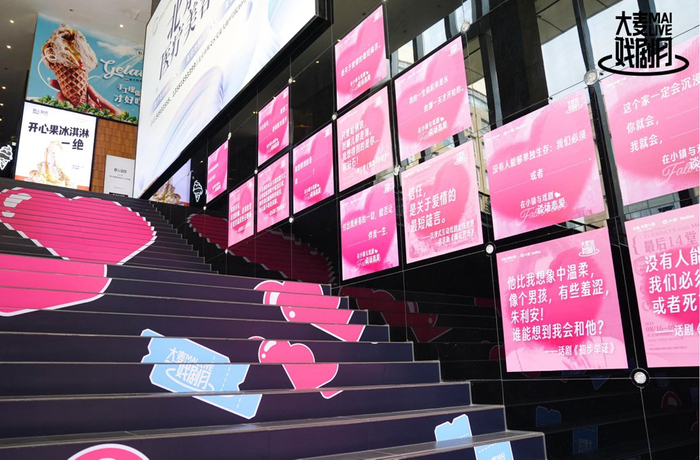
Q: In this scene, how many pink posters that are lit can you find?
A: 14